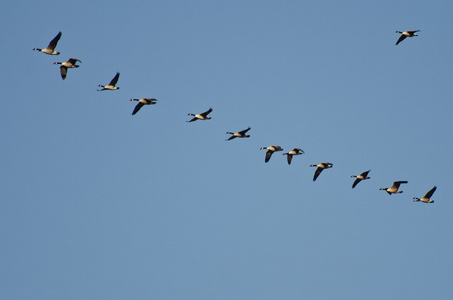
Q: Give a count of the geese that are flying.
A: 13